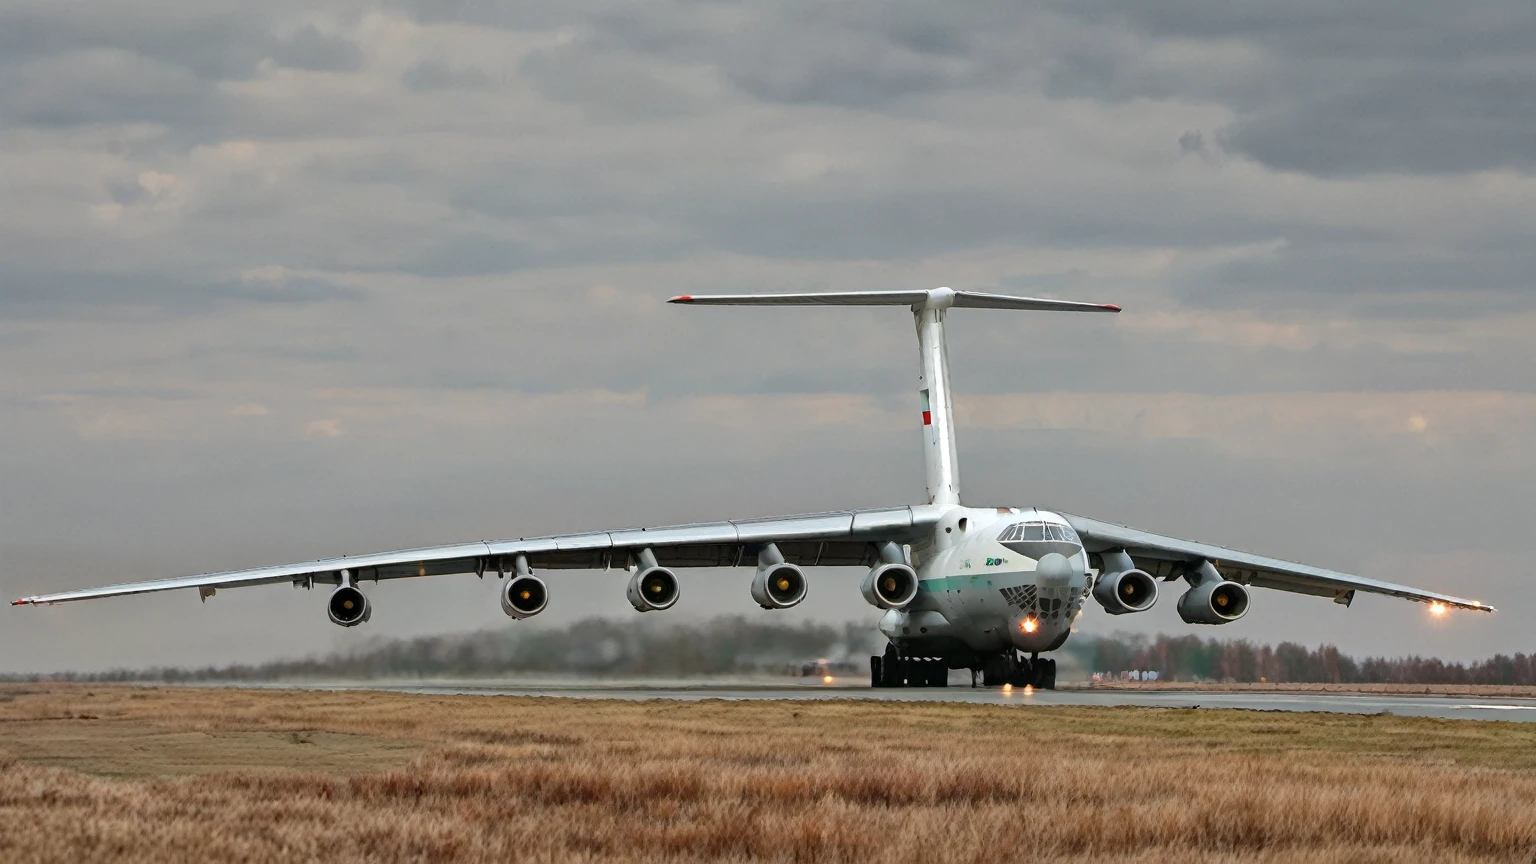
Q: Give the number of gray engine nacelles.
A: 7